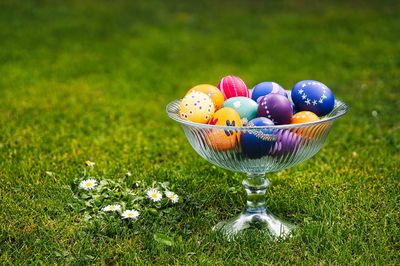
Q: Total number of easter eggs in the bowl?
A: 11